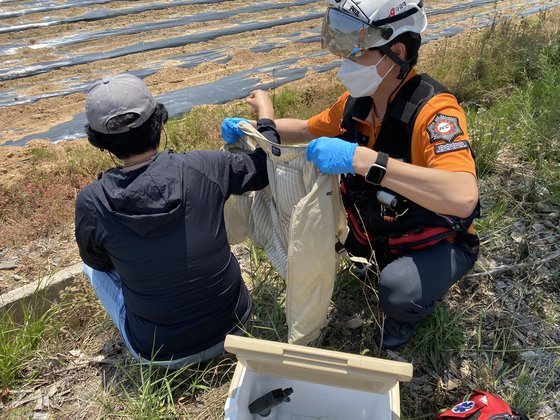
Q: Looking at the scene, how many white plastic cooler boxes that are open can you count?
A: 1